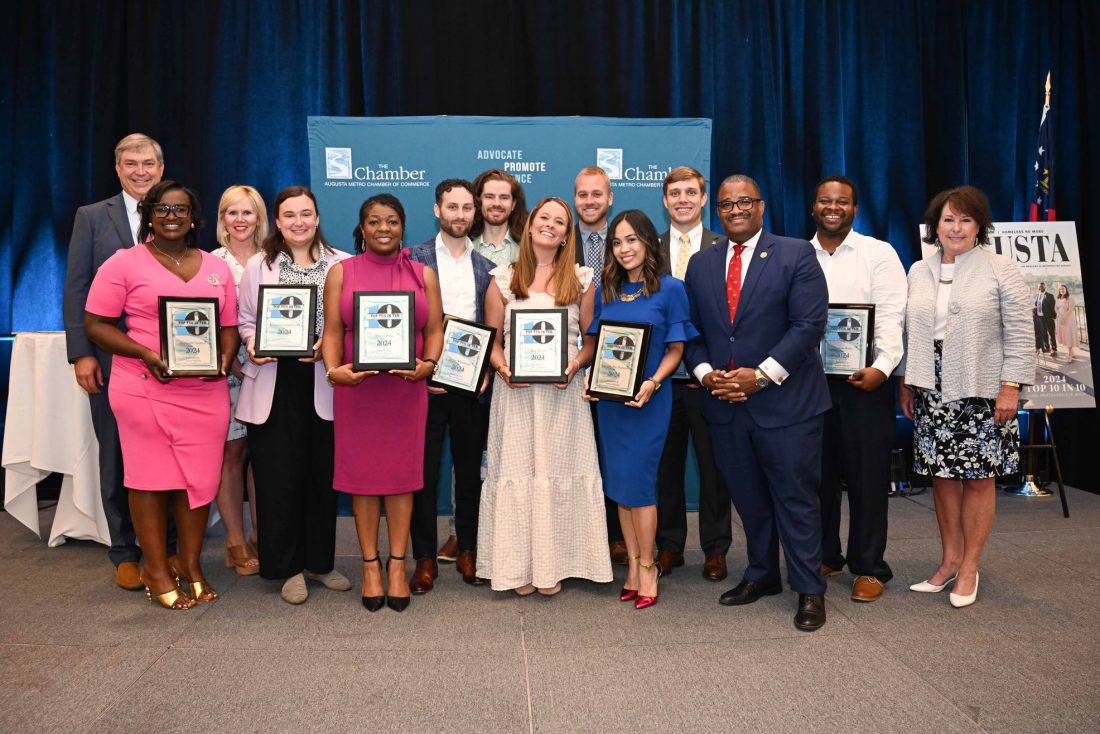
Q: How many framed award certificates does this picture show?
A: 7